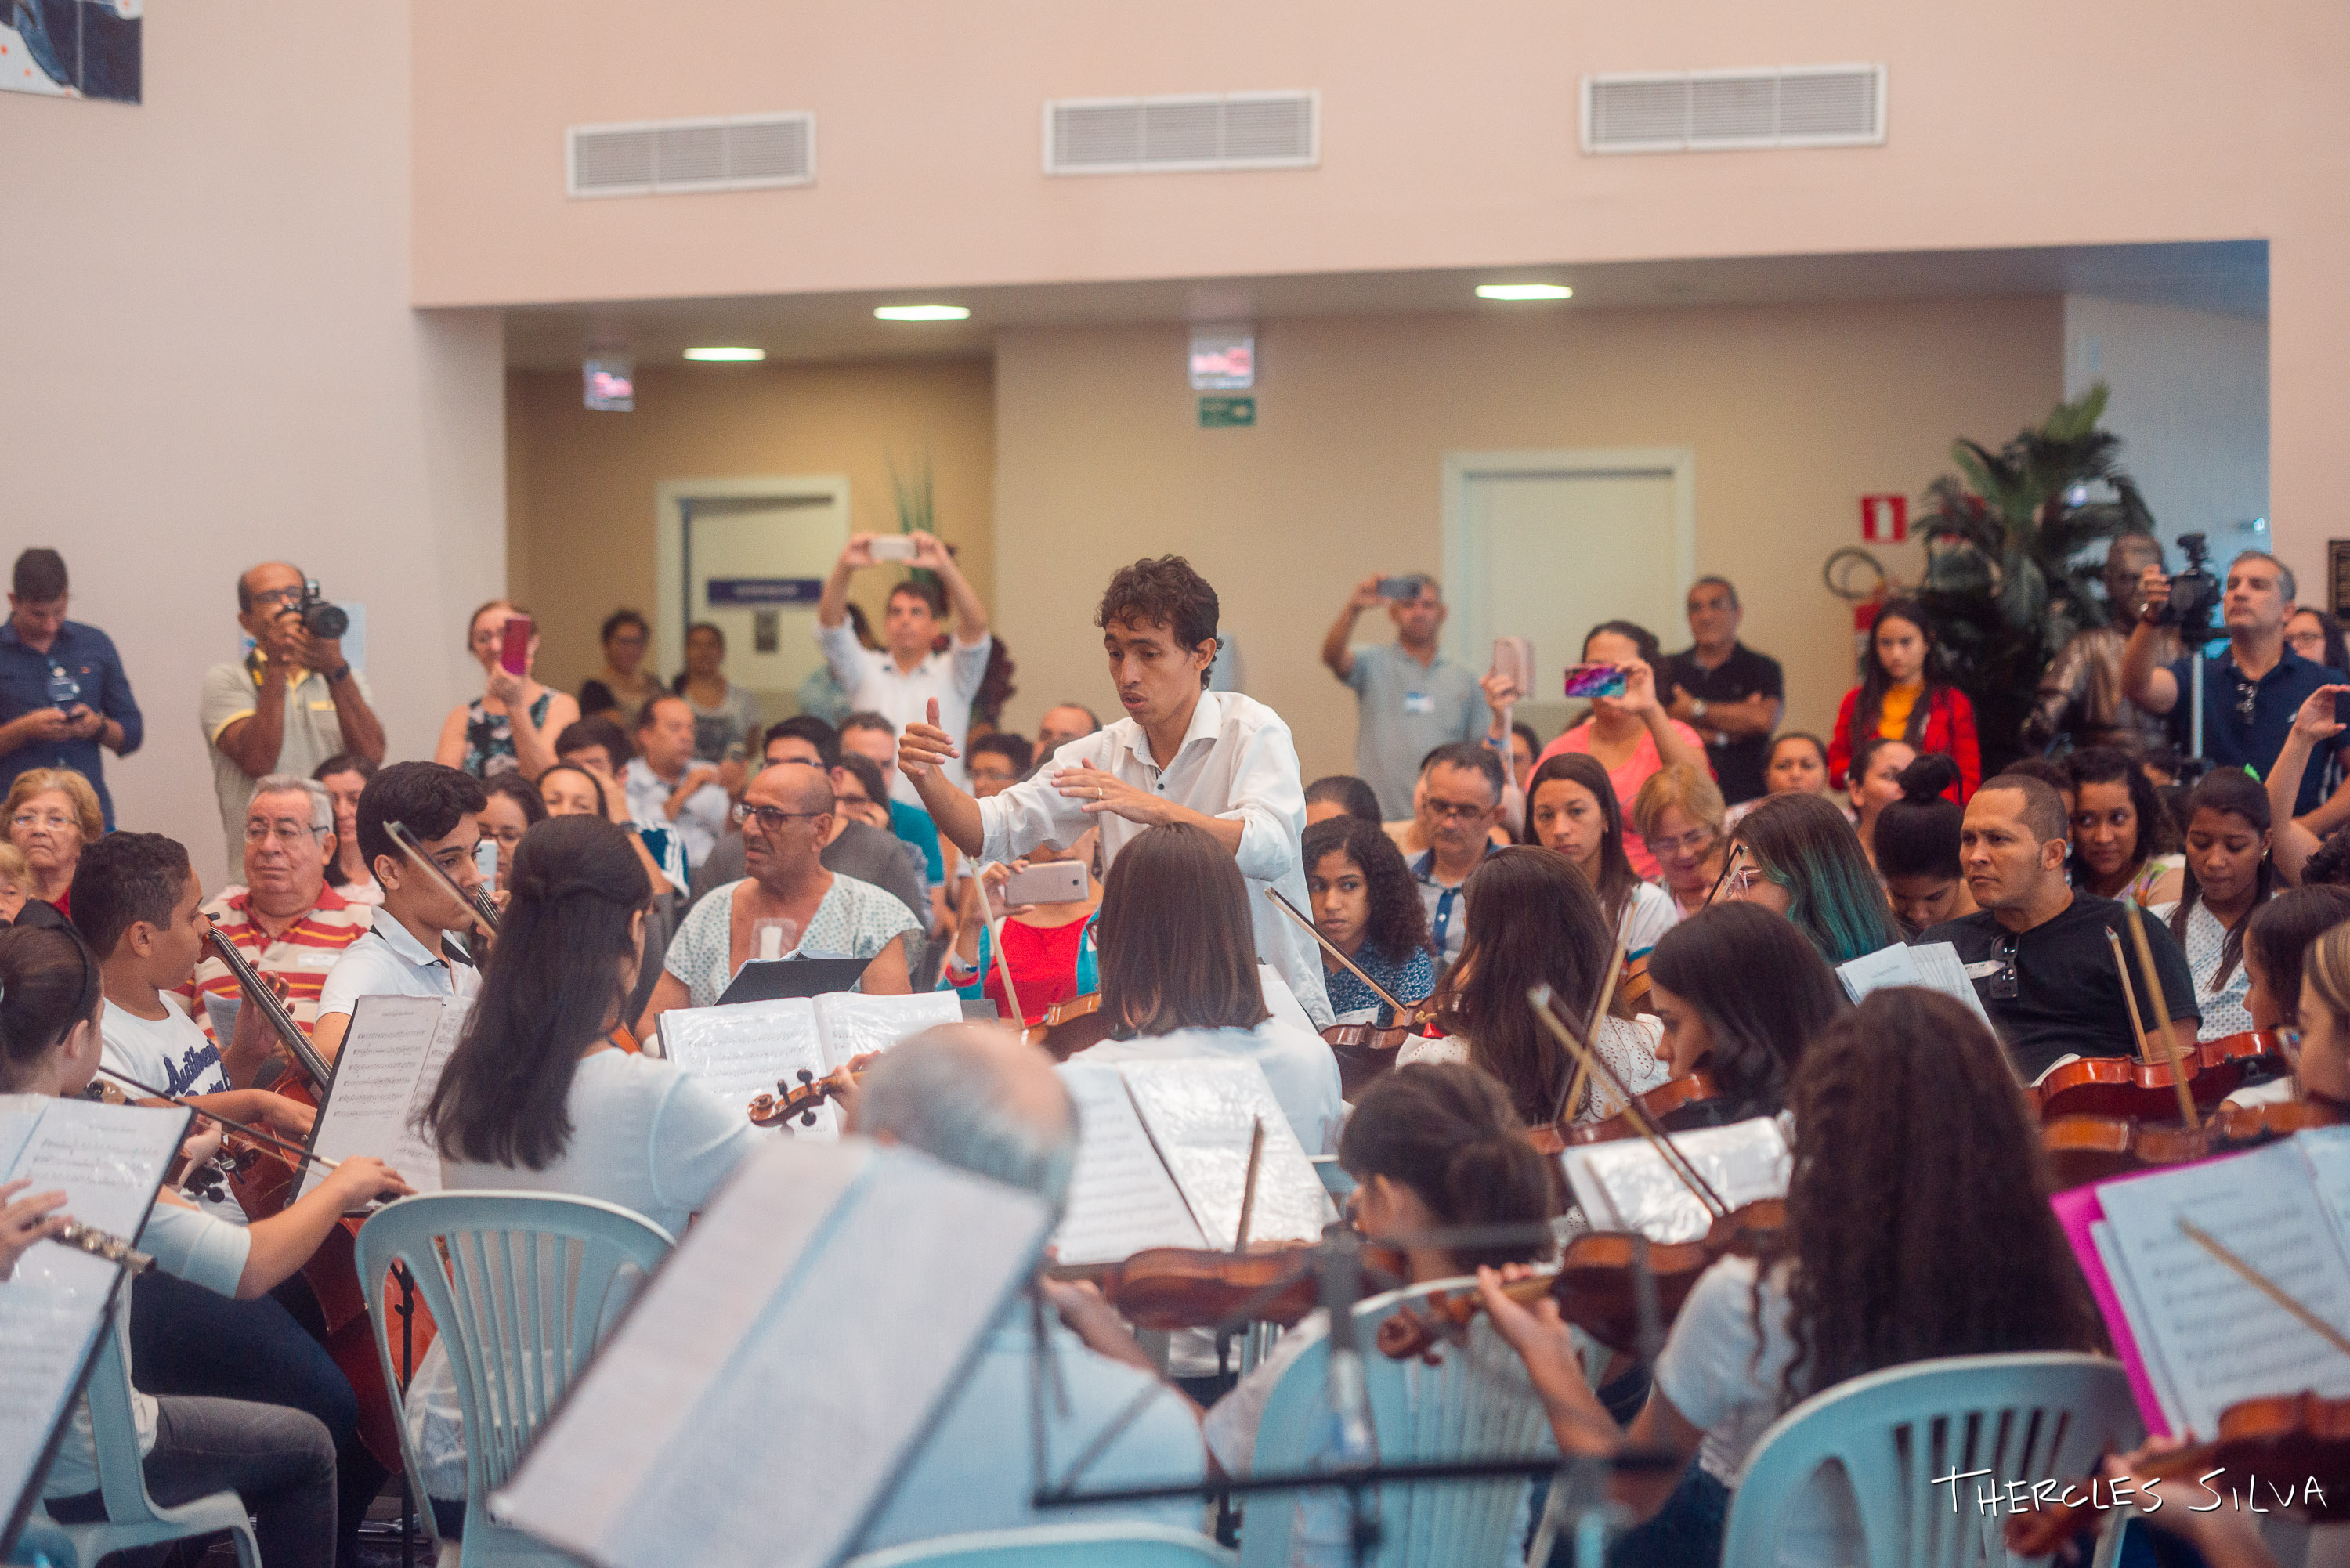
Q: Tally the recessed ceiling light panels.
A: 3